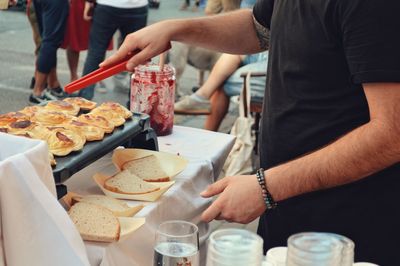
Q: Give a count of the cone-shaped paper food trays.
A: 4